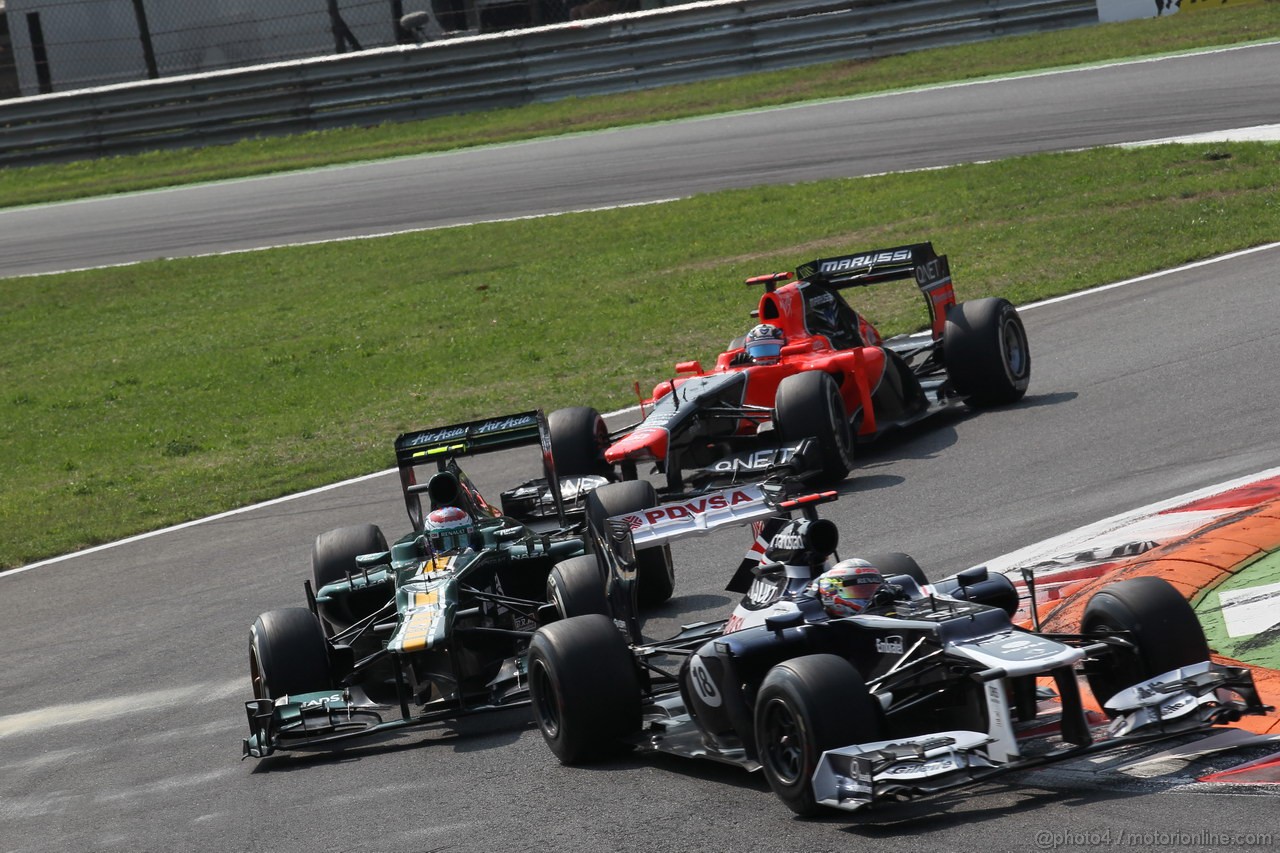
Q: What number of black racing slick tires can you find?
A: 11